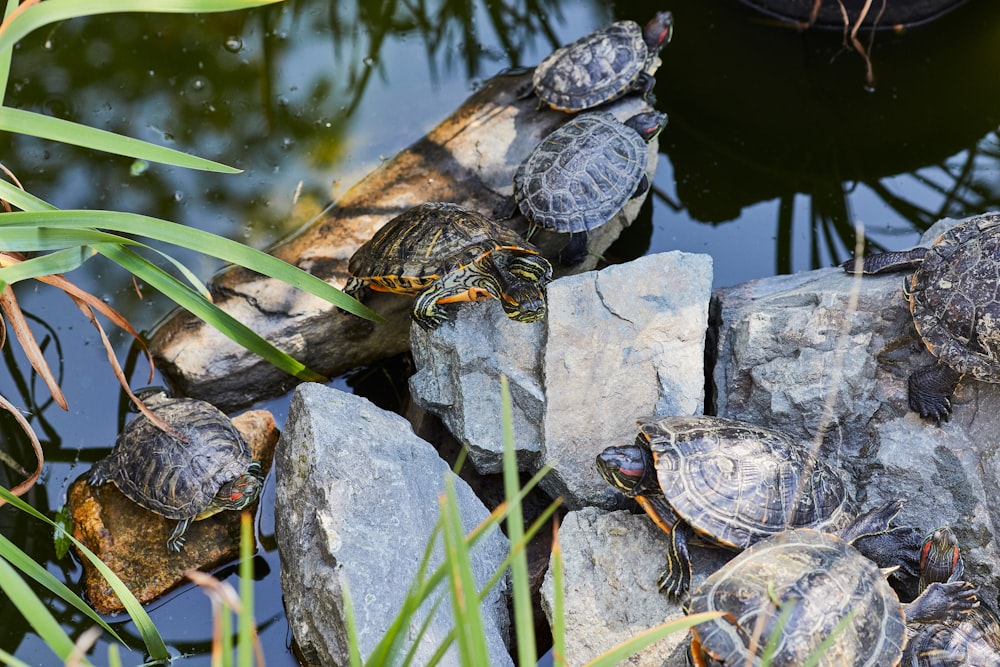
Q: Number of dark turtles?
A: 8